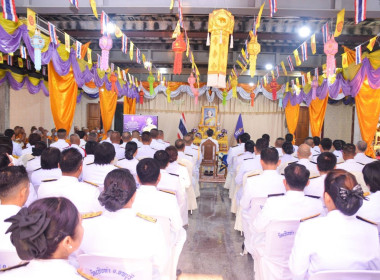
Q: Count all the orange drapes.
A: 6